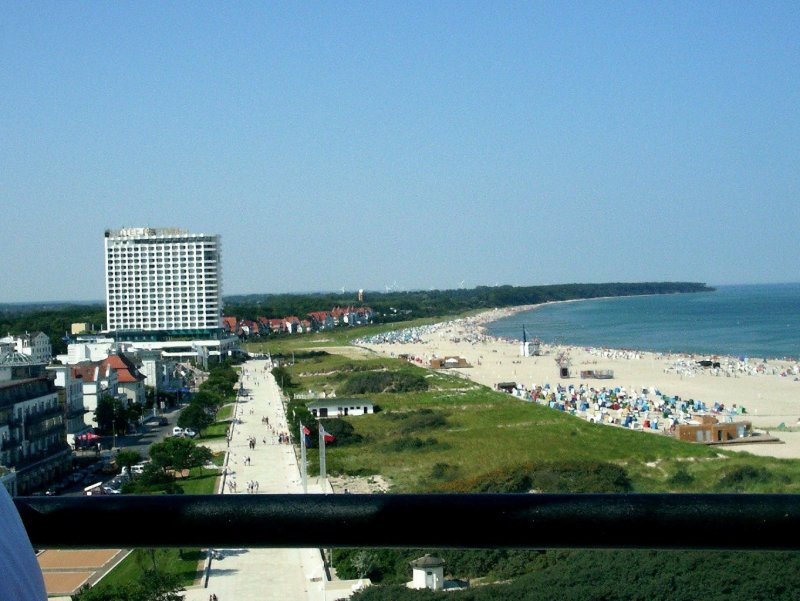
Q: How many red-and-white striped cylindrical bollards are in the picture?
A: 0